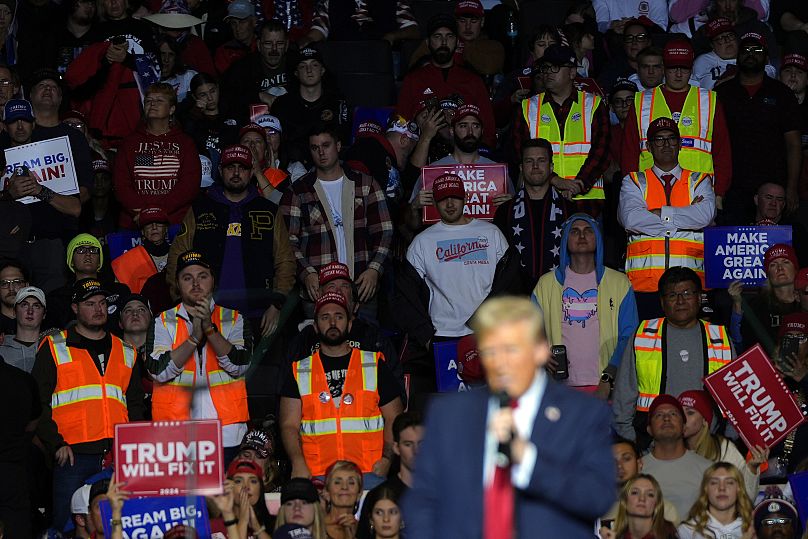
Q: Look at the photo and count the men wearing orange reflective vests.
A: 4